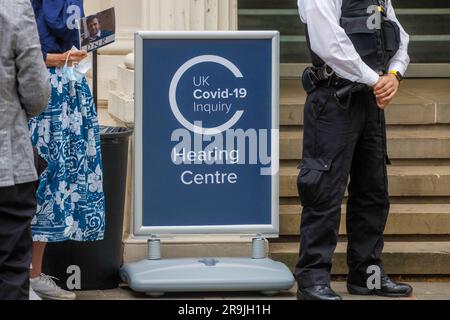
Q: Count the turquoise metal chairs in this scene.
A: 0